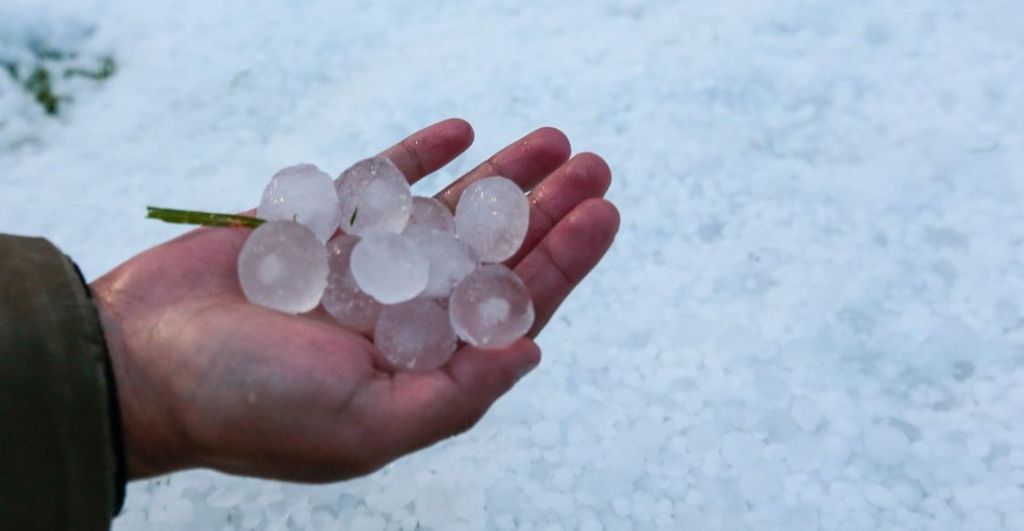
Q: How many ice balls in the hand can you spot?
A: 10